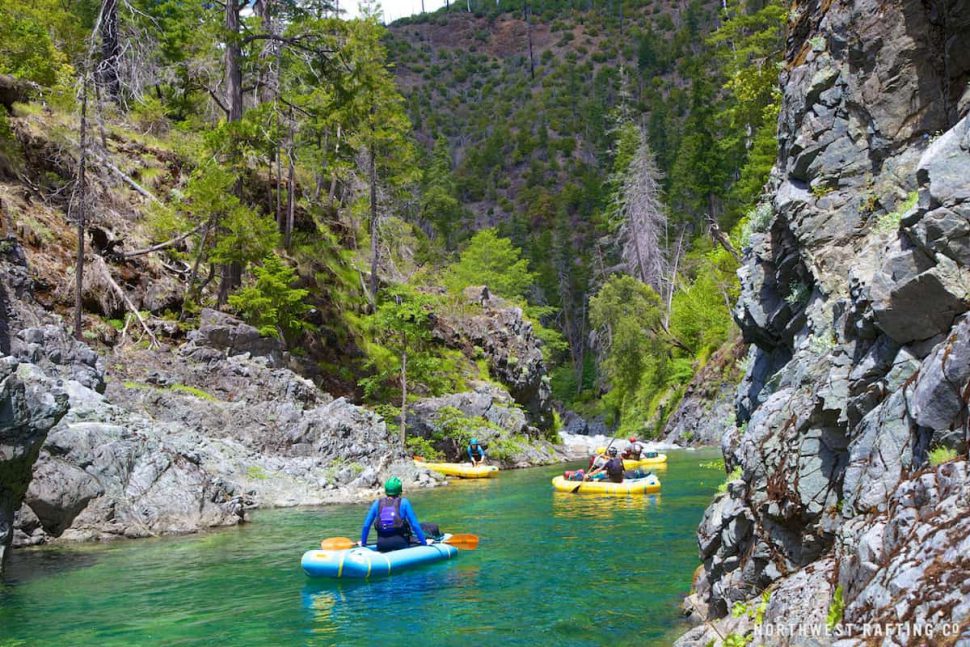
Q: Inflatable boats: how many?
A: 4